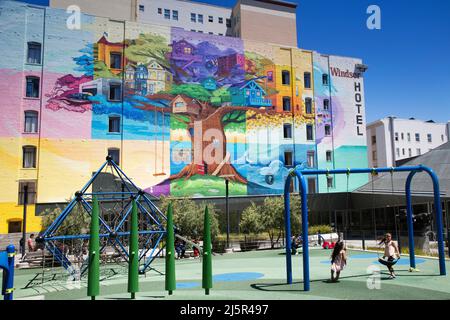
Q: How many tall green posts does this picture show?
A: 4